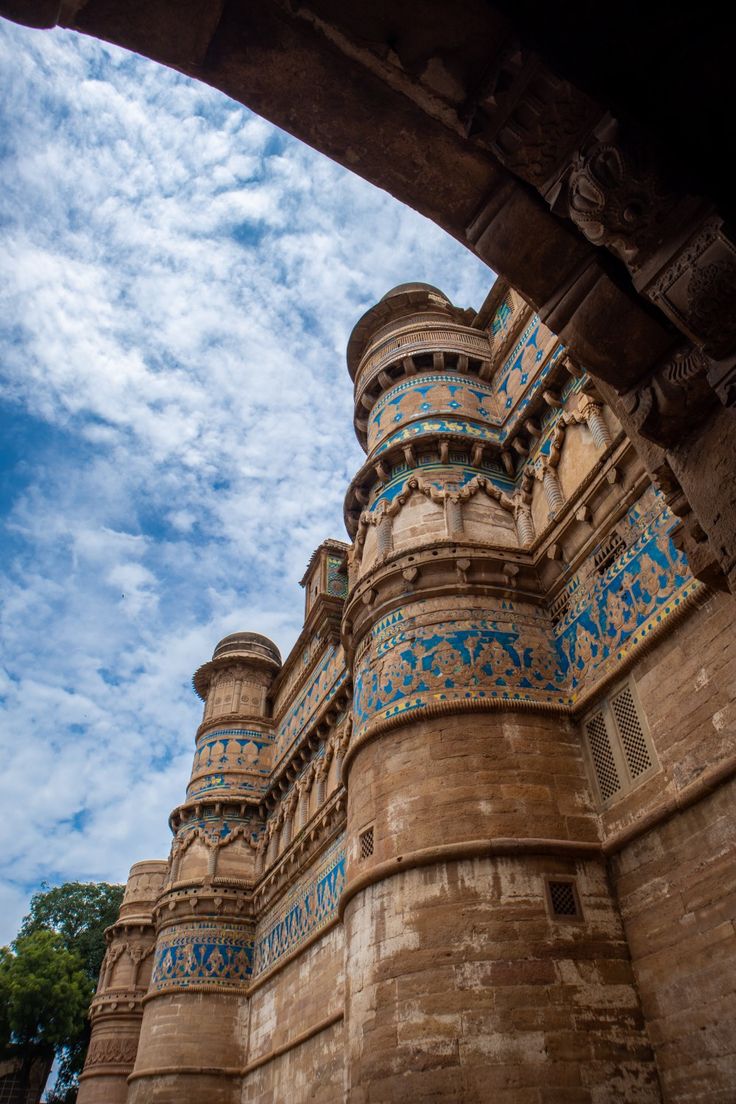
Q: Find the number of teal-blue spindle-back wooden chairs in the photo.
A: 0